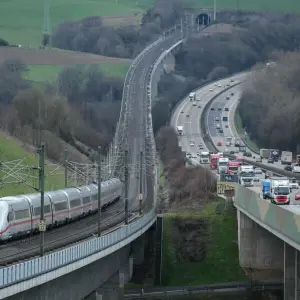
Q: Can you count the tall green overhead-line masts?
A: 5